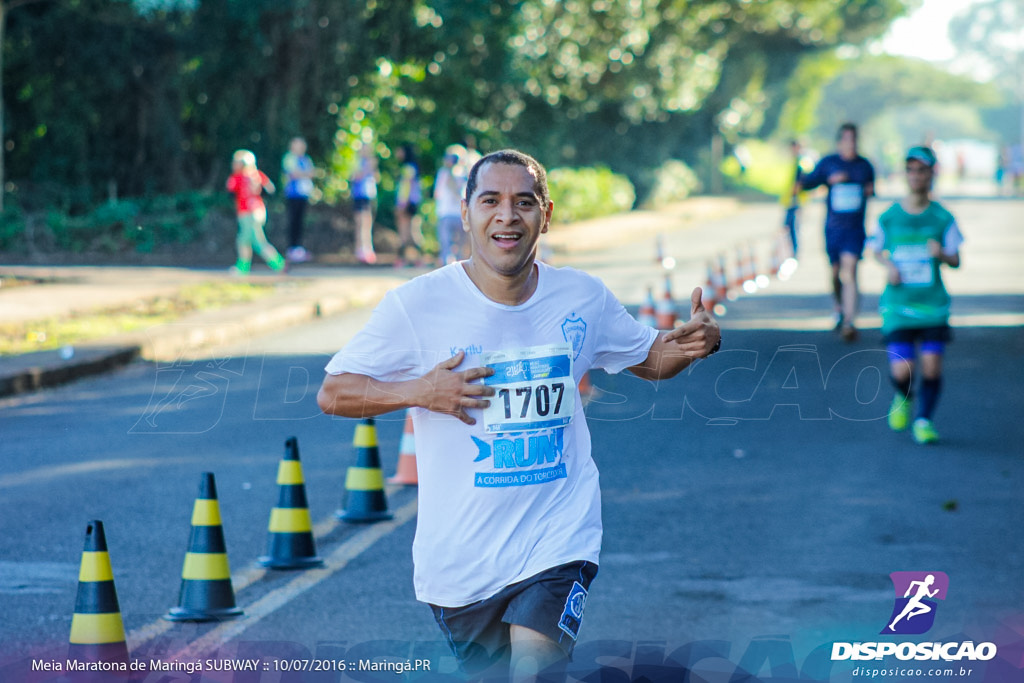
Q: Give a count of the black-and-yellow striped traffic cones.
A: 4